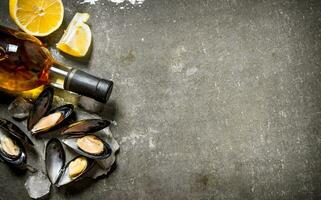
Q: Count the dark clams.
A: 4